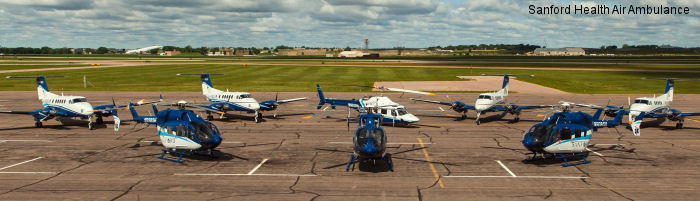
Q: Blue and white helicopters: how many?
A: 4